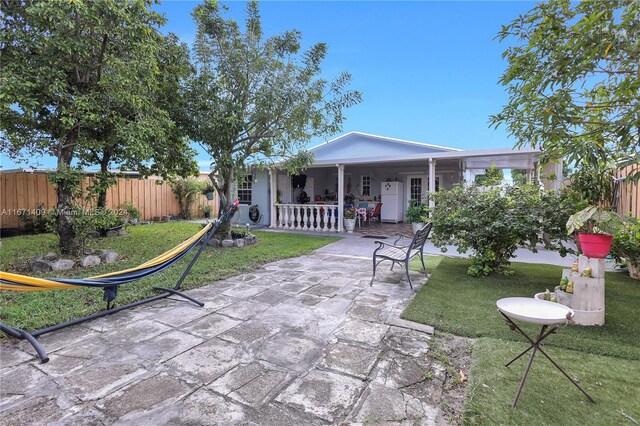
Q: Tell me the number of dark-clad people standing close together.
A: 0